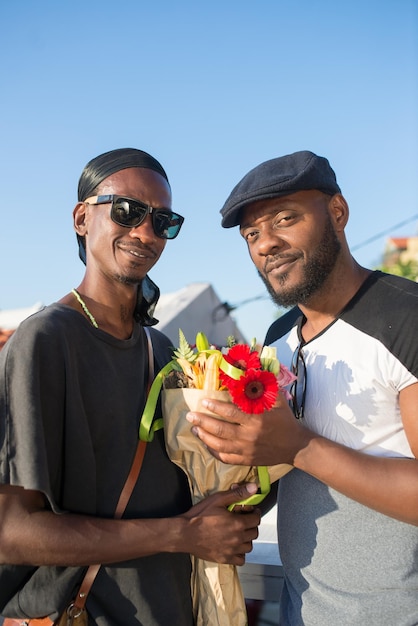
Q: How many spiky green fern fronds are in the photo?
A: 1